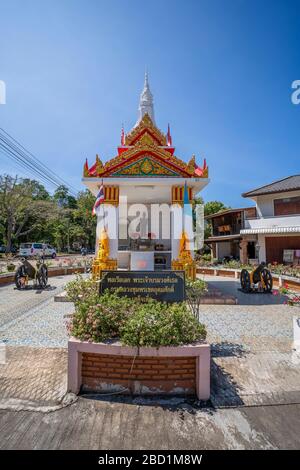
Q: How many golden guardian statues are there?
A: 2